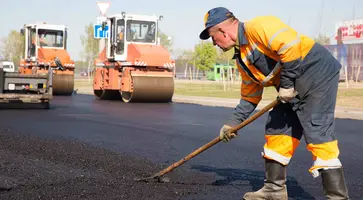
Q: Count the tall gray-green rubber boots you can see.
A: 2